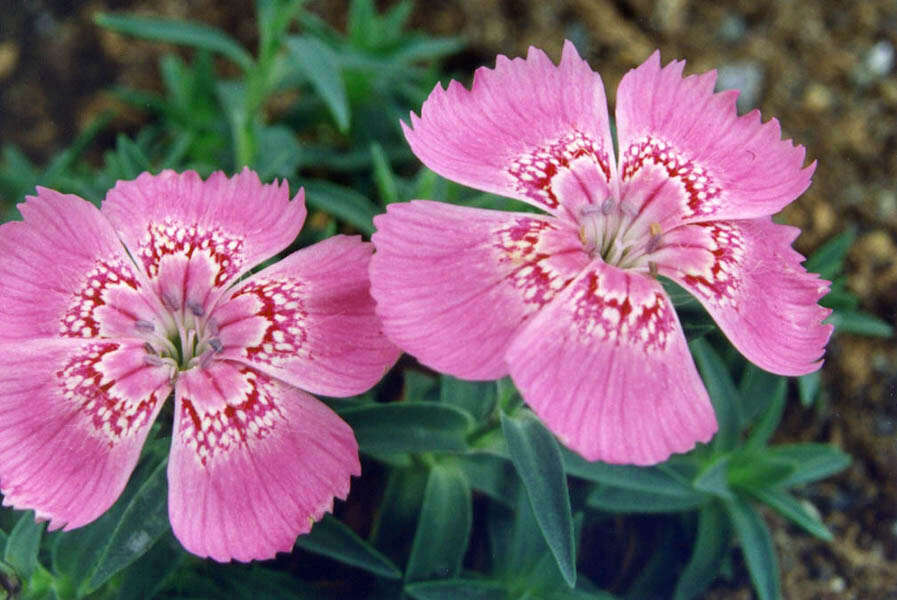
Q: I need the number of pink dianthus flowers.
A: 2